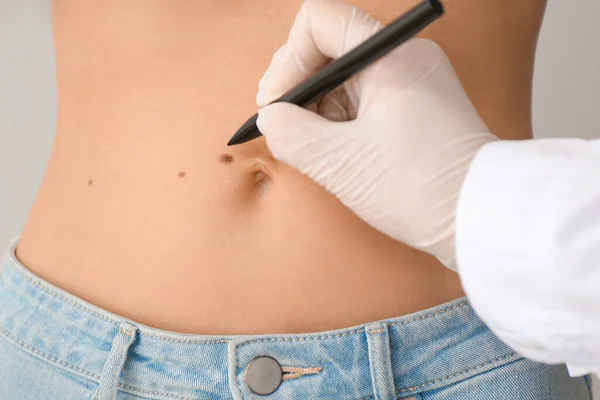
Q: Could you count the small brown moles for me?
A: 3